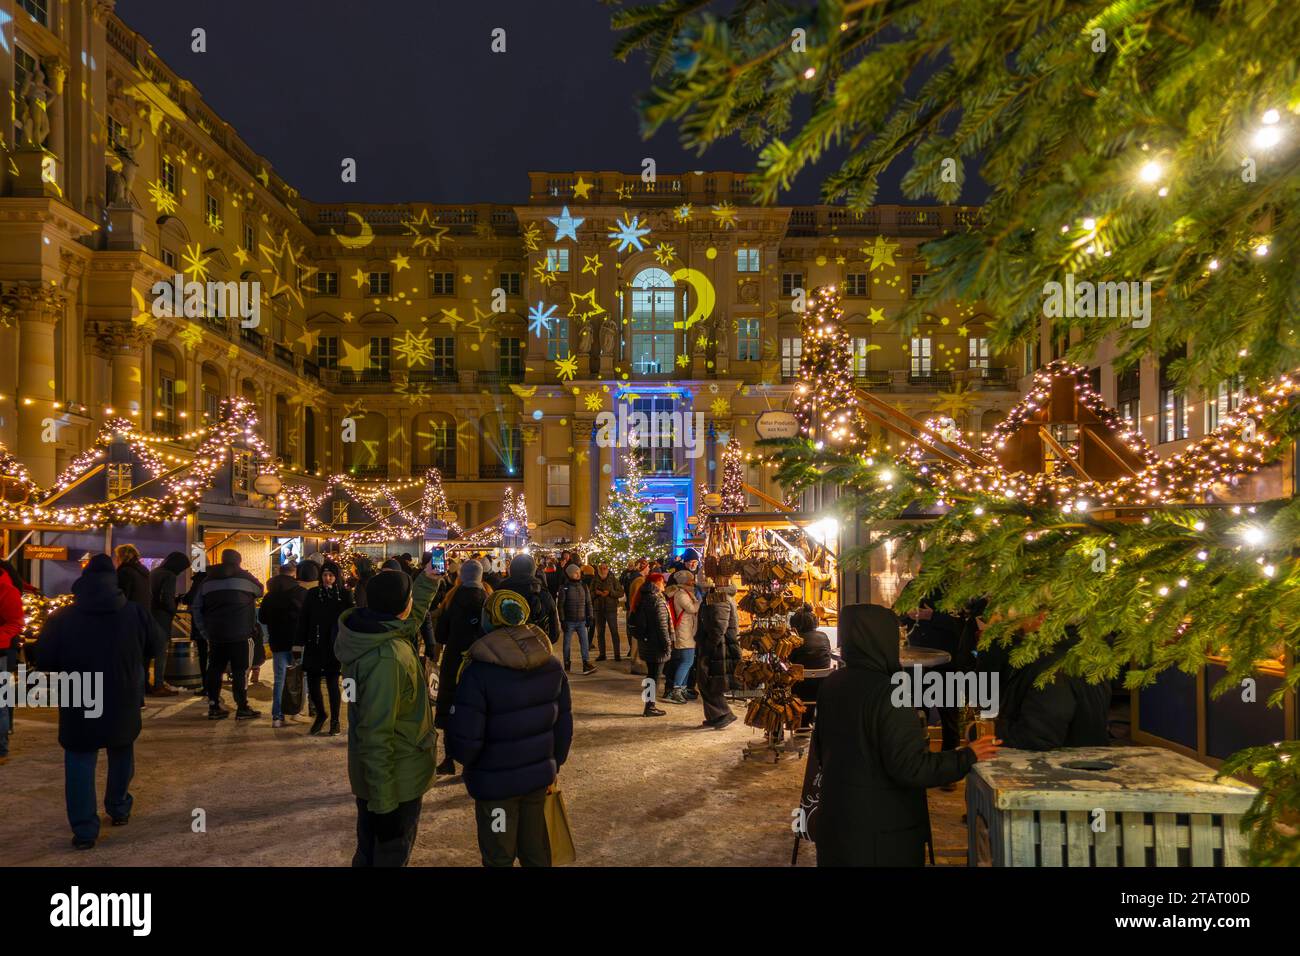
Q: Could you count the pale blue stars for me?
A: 3